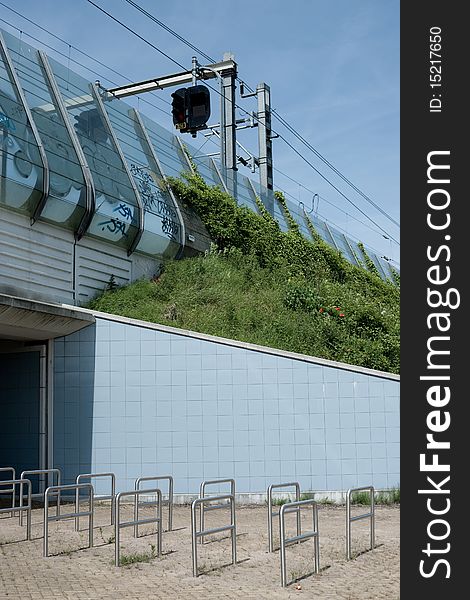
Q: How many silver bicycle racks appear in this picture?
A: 12